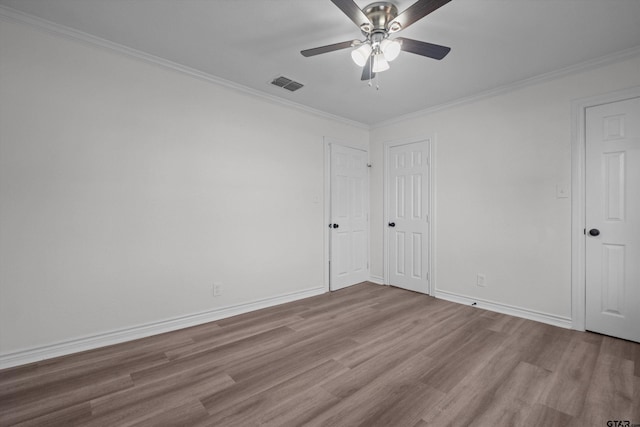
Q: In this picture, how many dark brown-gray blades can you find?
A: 5